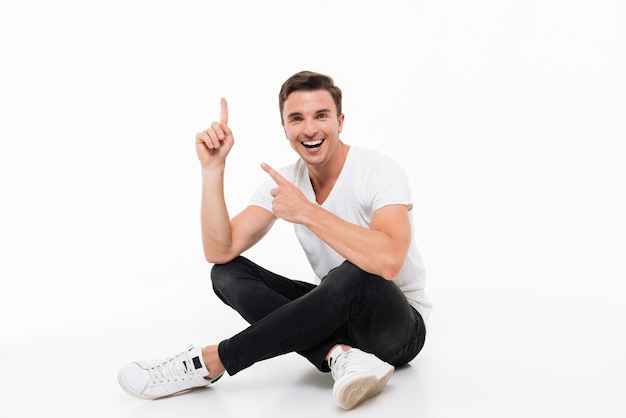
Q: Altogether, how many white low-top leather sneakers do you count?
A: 2